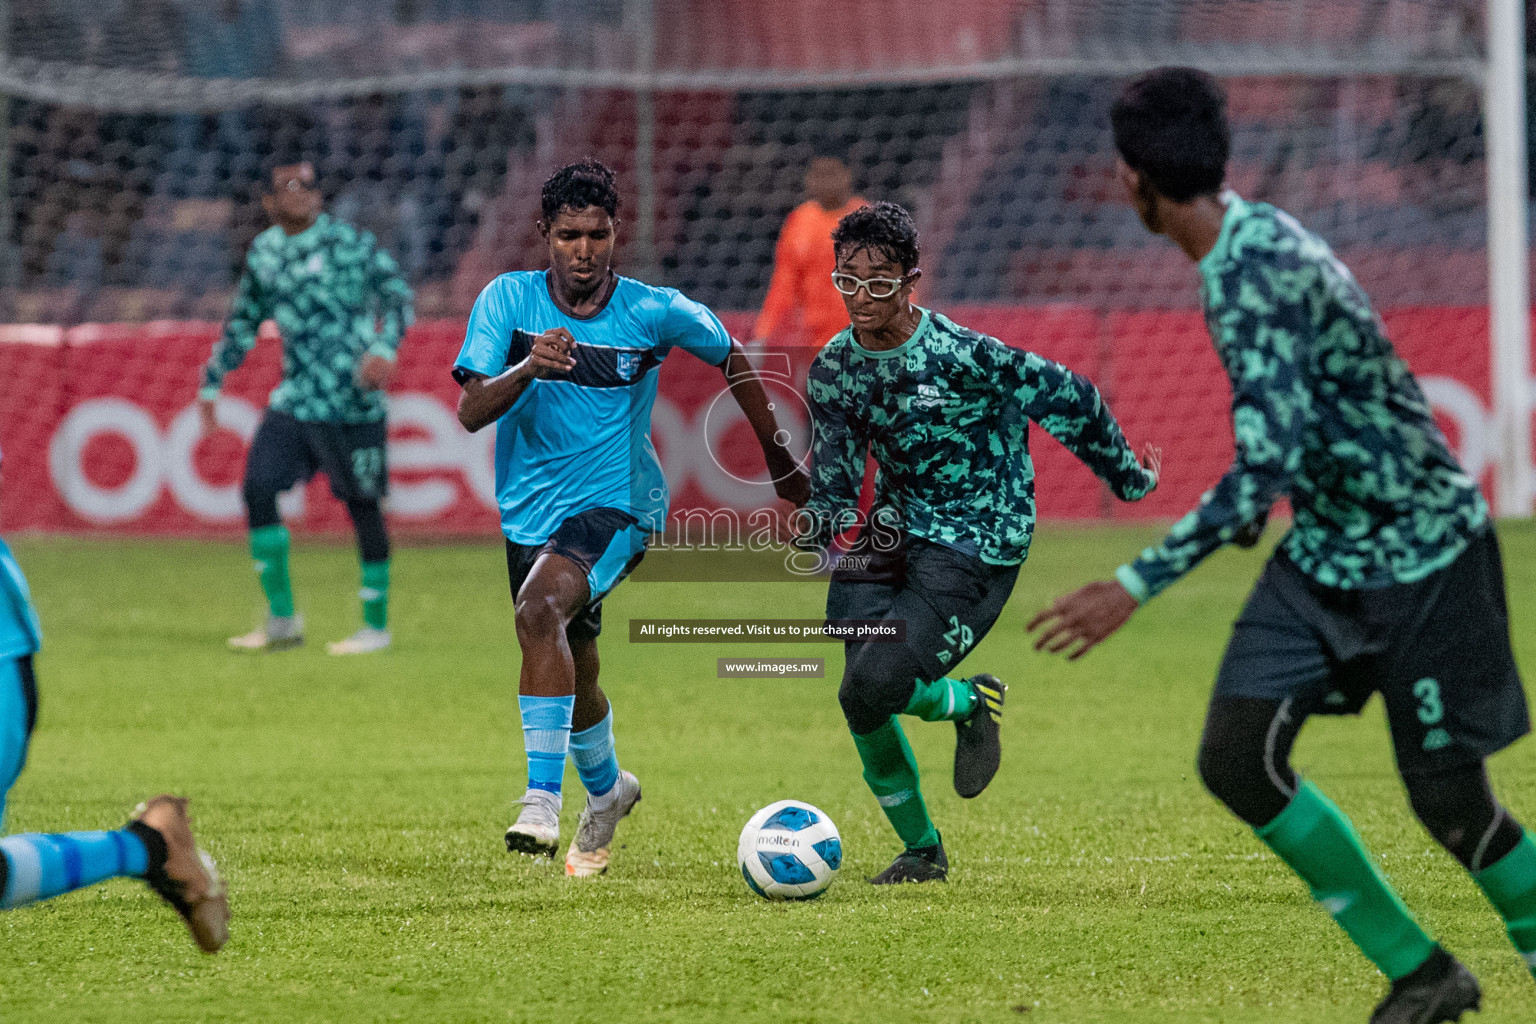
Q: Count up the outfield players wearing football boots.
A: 5